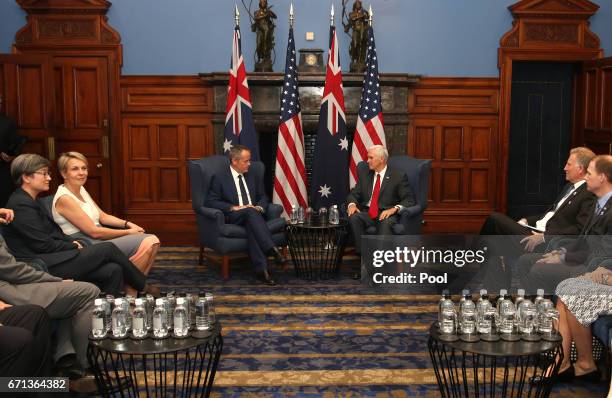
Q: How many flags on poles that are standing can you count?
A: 4